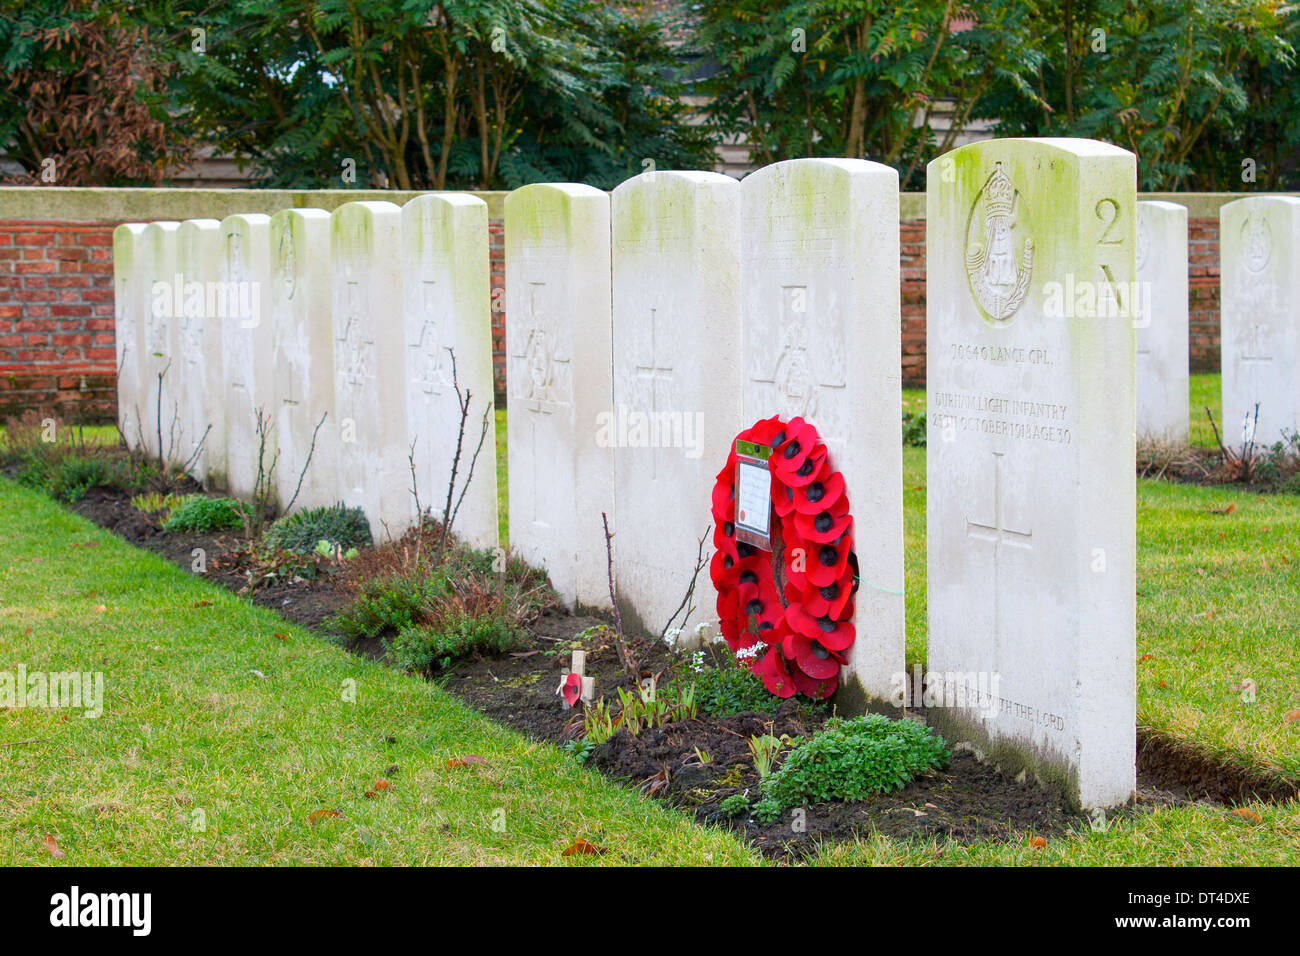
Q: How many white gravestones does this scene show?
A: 13